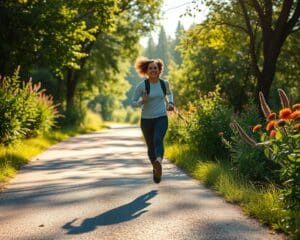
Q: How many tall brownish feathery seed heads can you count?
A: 3